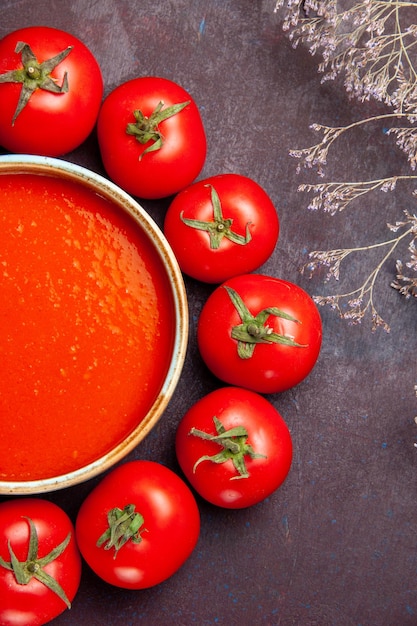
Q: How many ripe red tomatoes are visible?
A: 7